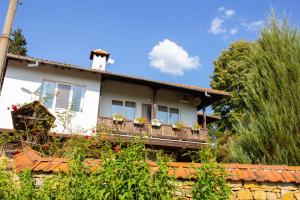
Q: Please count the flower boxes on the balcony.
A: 5